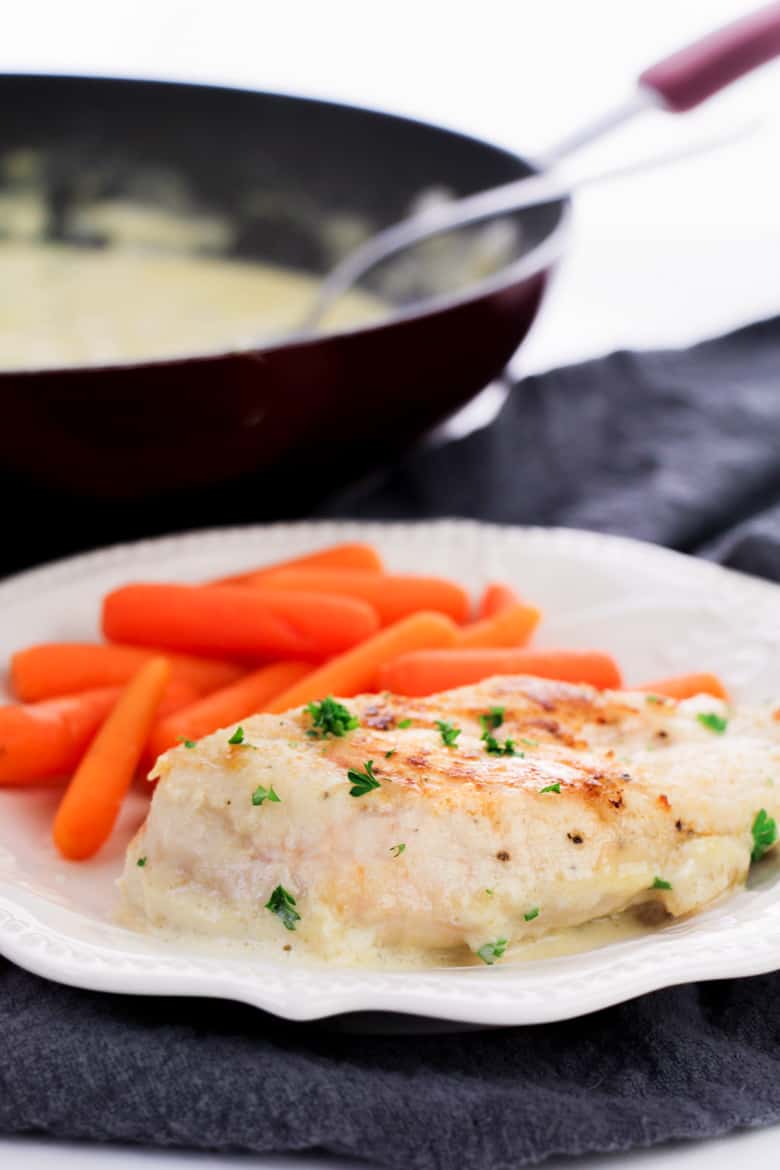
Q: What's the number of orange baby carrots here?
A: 12